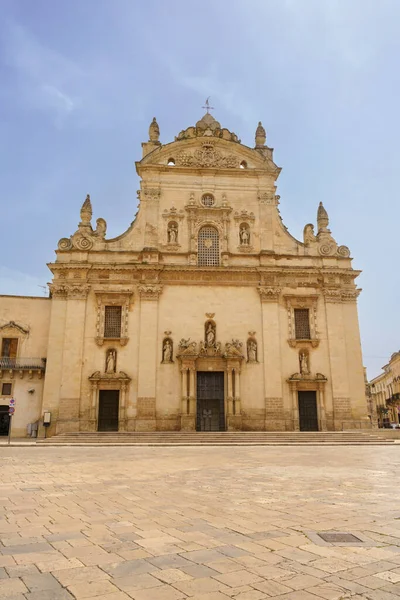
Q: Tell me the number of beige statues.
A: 7